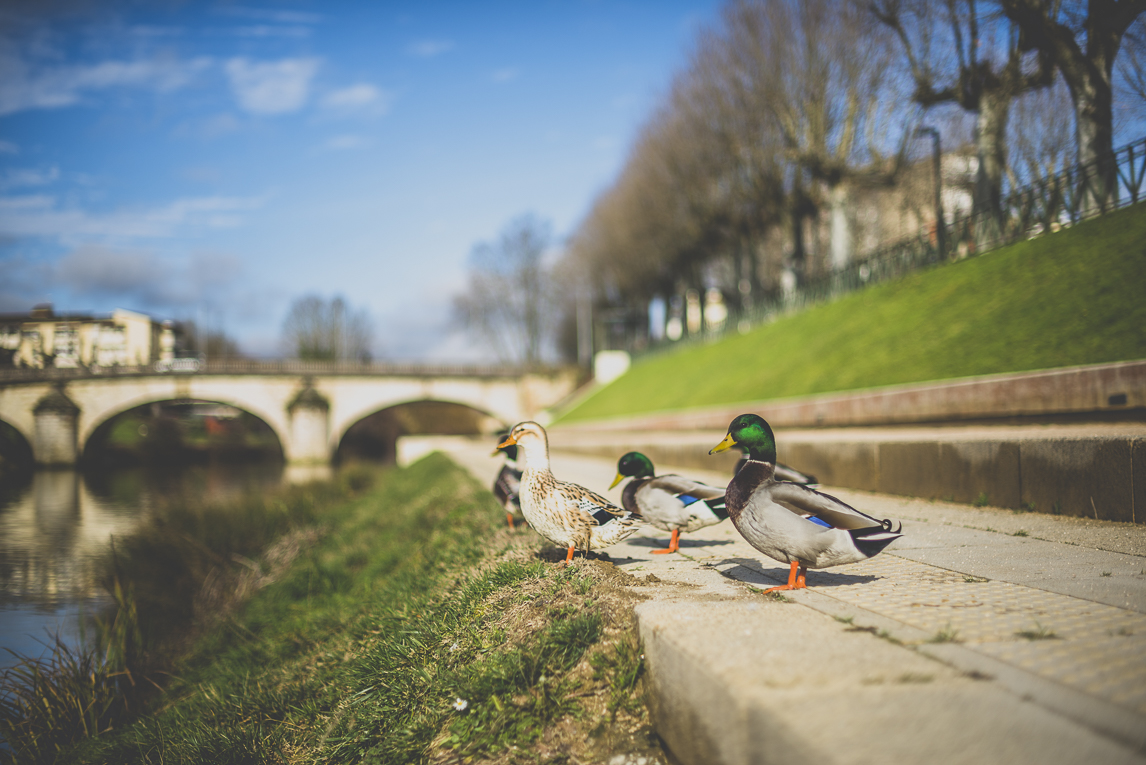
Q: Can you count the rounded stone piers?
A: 2